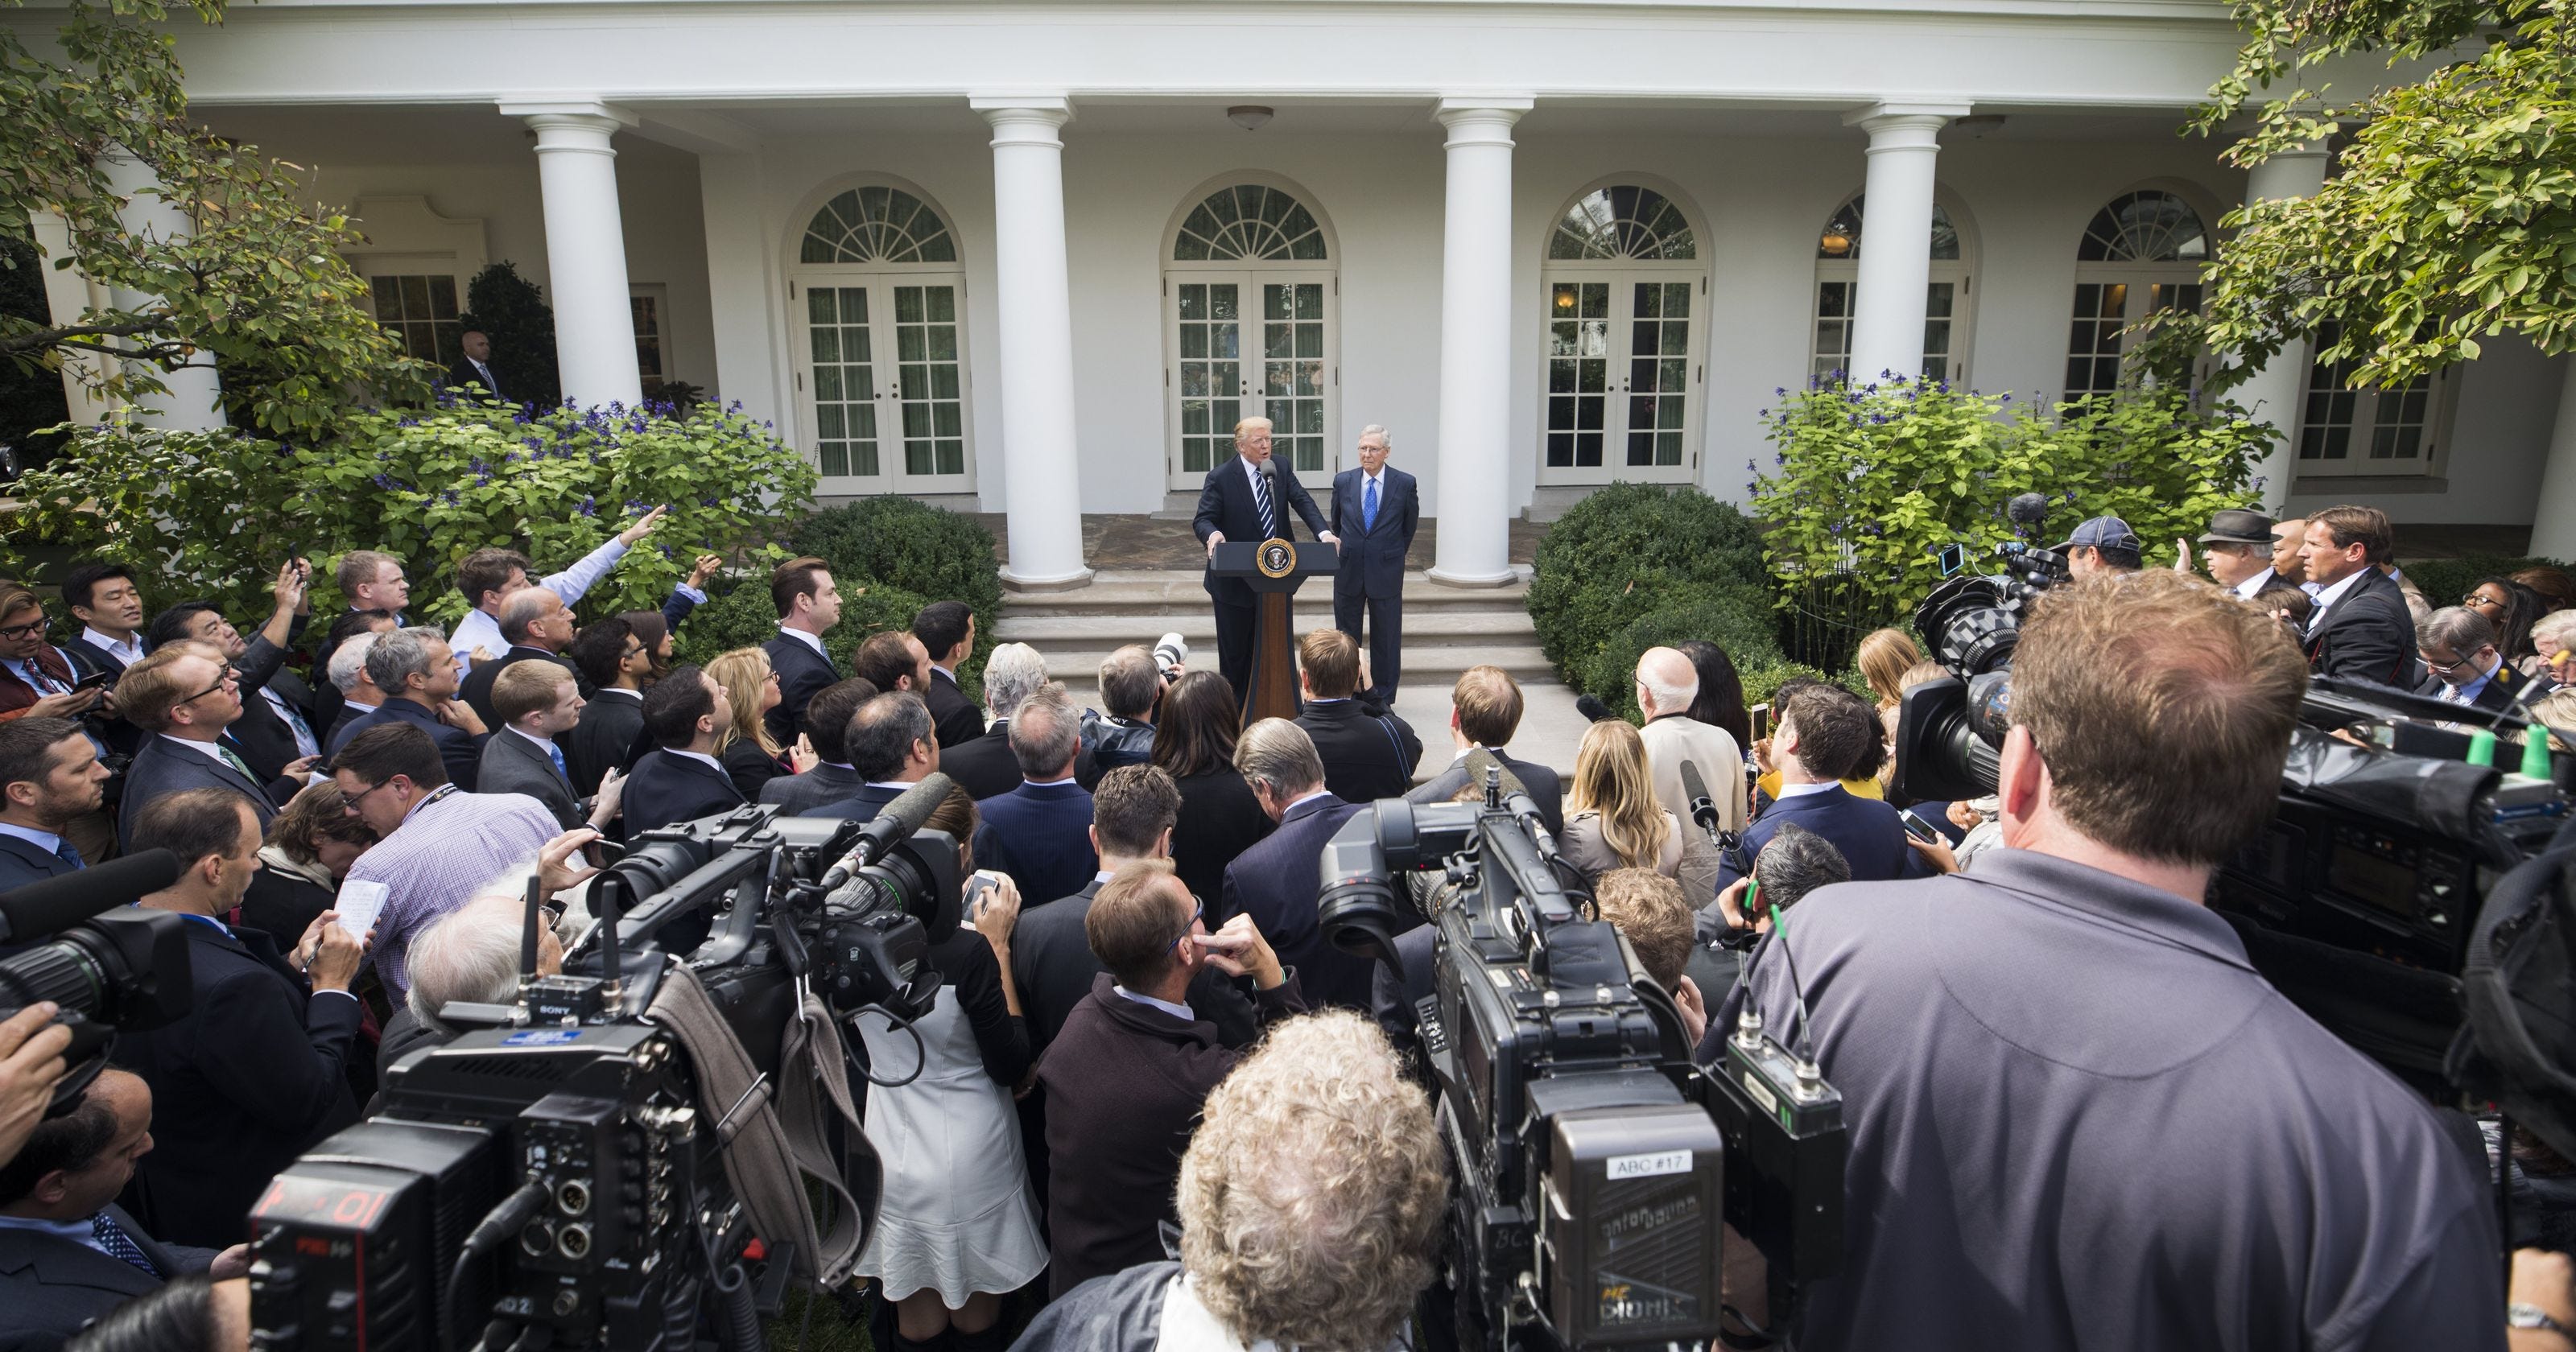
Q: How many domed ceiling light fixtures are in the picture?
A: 2